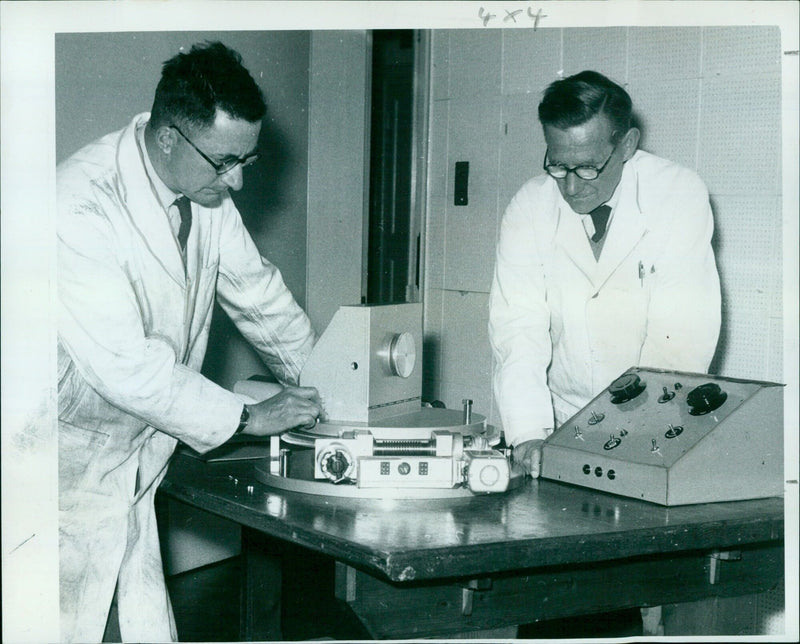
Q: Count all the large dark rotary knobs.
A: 2